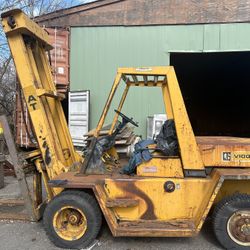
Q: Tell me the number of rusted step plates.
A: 2